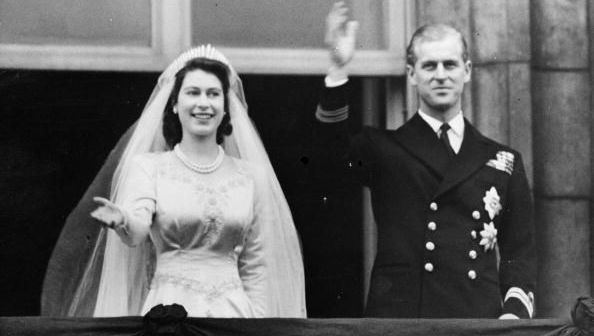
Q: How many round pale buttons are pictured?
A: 8